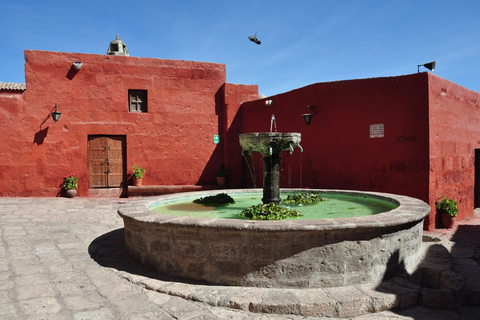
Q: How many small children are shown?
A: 0